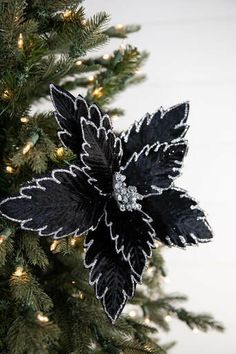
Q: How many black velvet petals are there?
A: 8